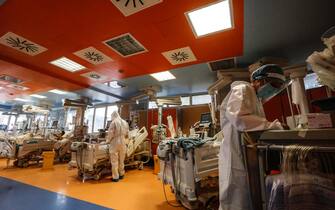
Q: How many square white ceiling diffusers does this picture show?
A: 5